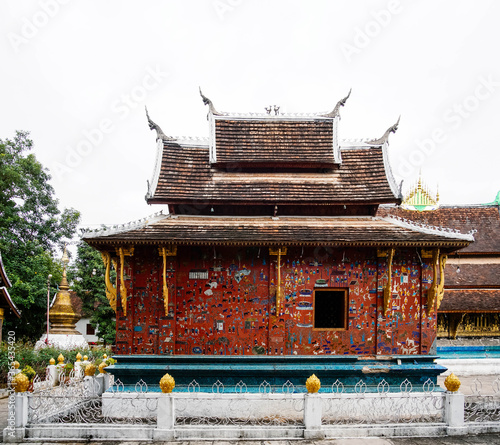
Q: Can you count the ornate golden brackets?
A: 7